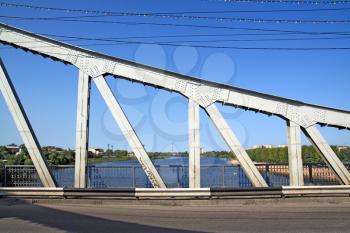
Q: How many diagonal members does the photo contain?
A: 4